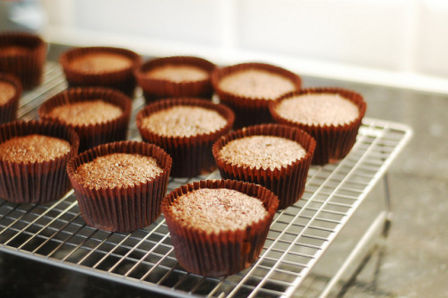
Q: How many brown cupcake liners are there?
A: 12